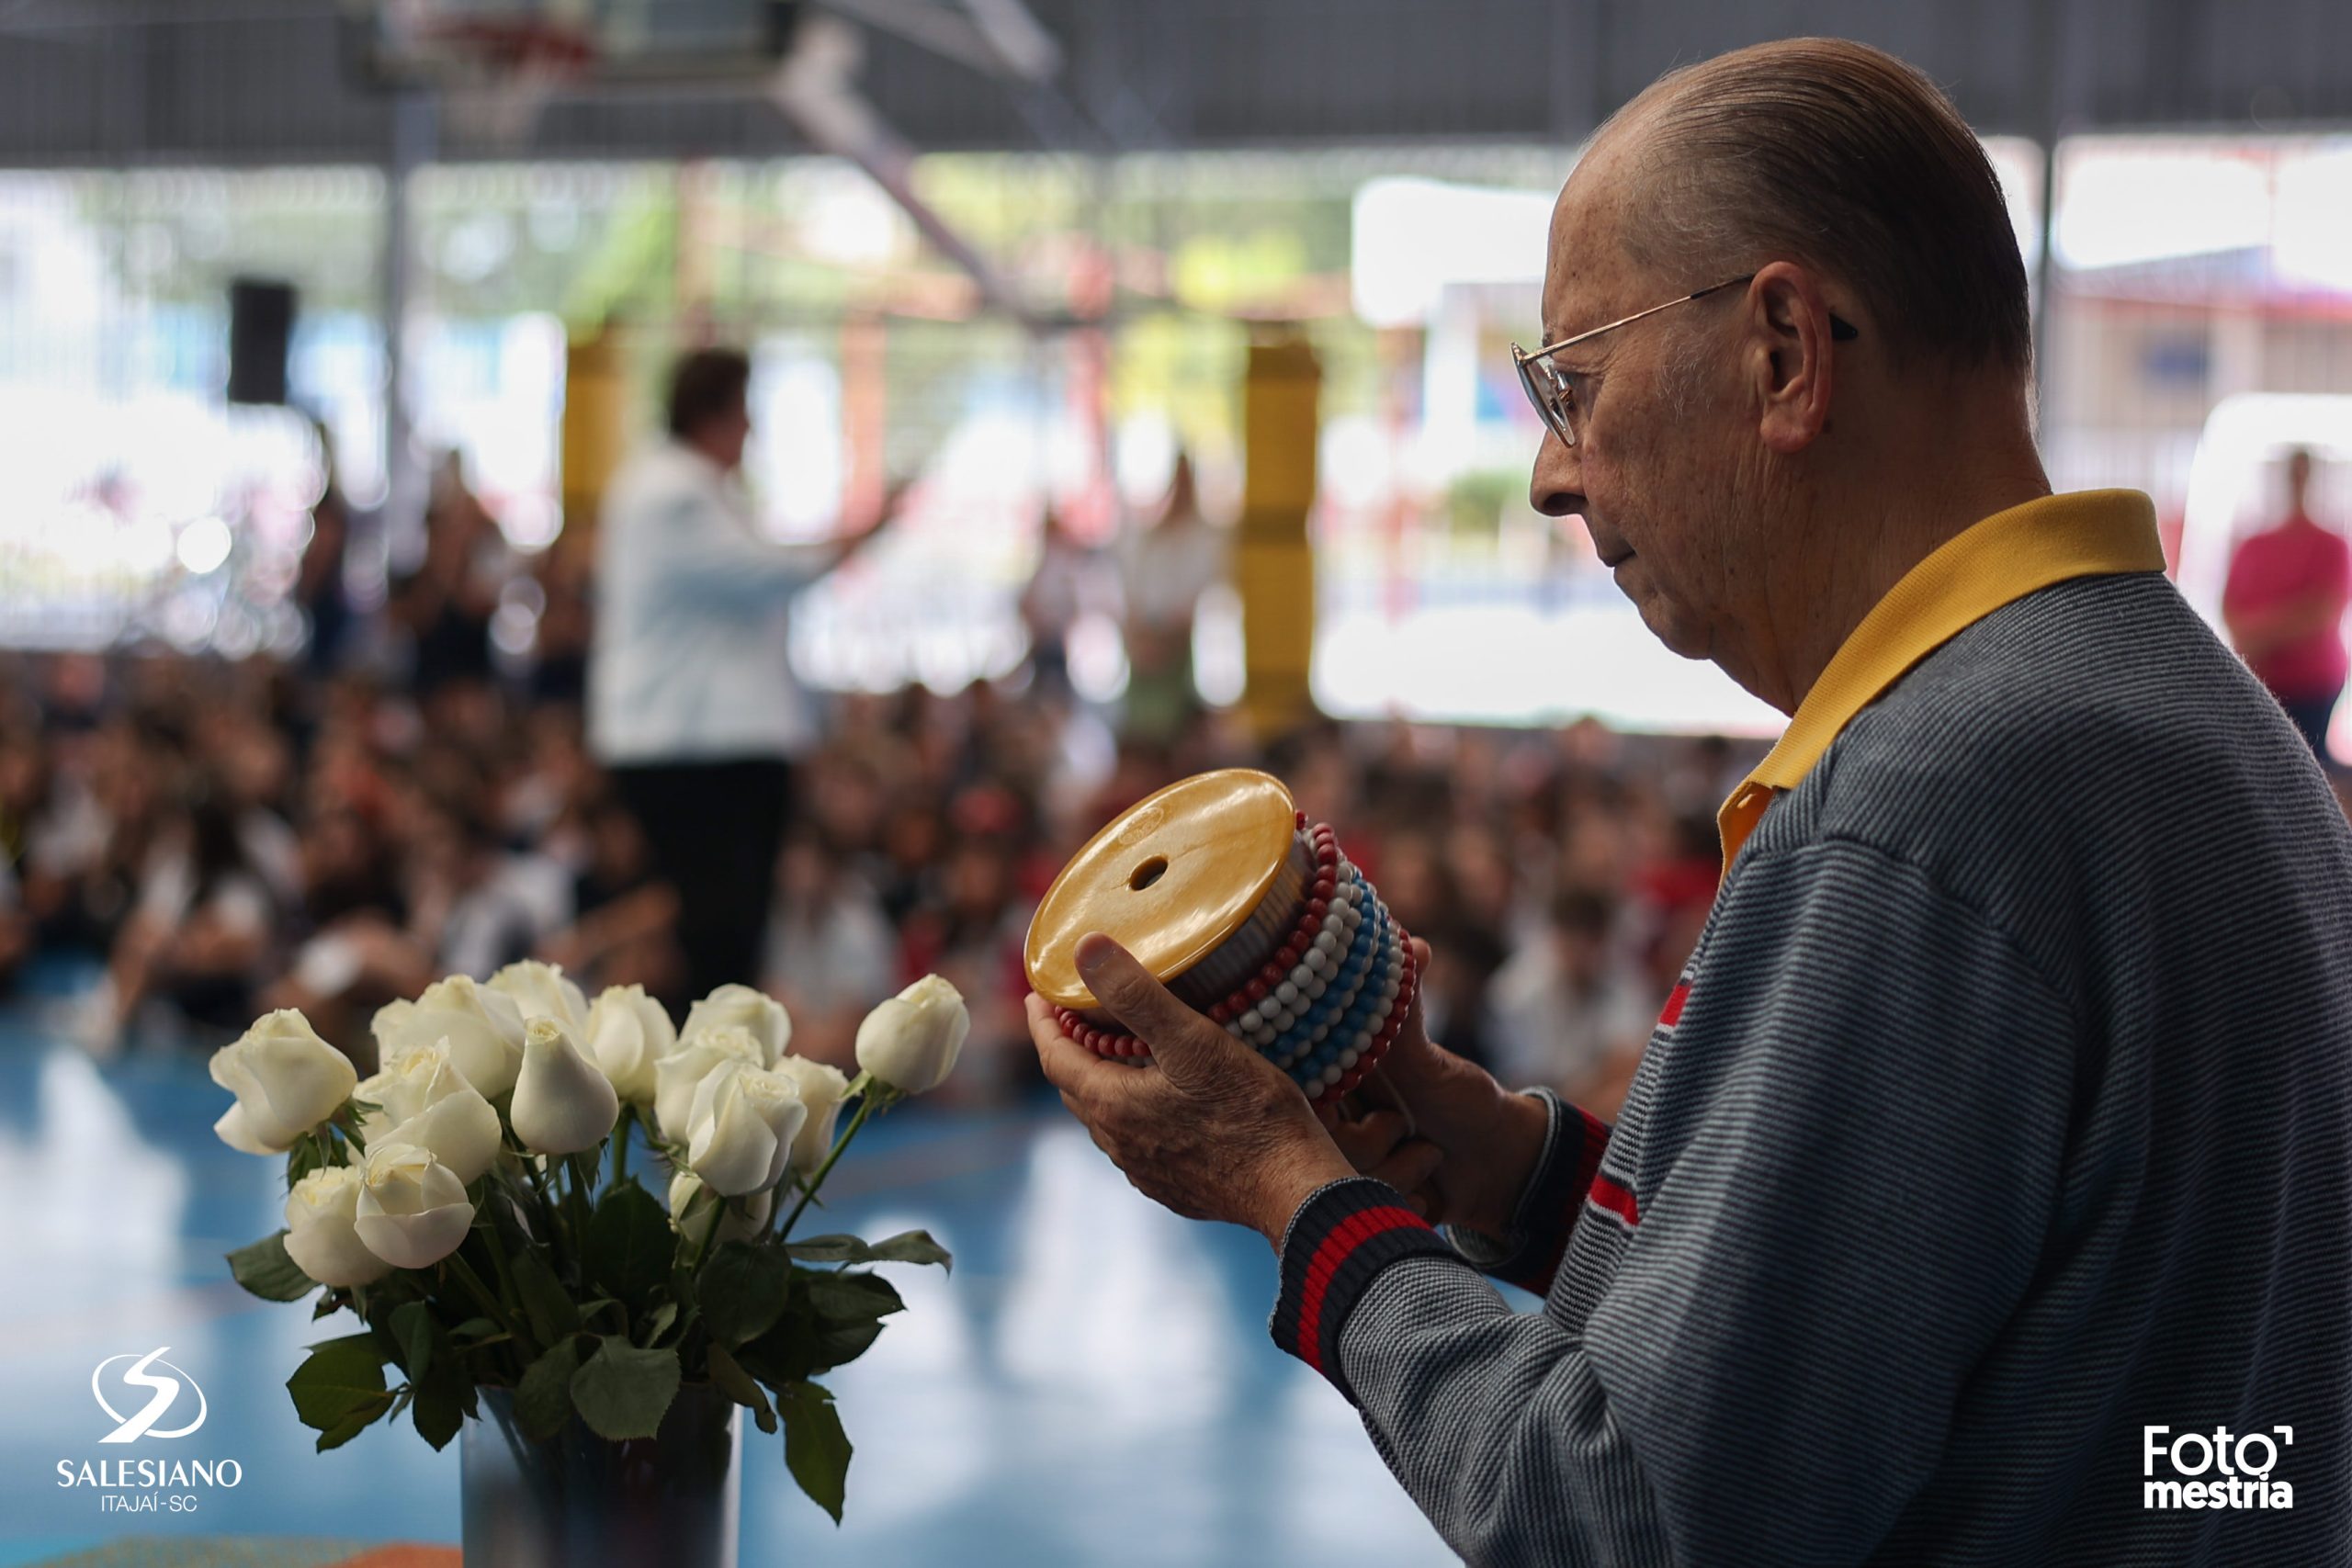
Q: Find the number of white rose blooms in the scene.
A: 14